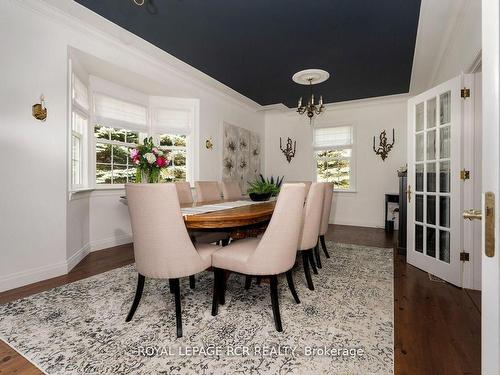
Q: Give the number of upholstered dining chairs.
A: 8